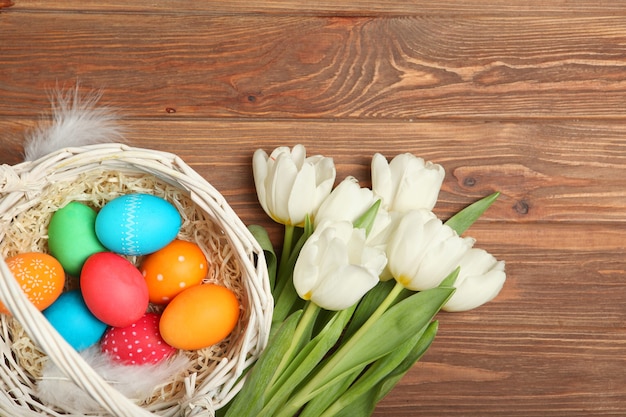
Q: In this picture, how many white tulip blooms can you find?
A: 6